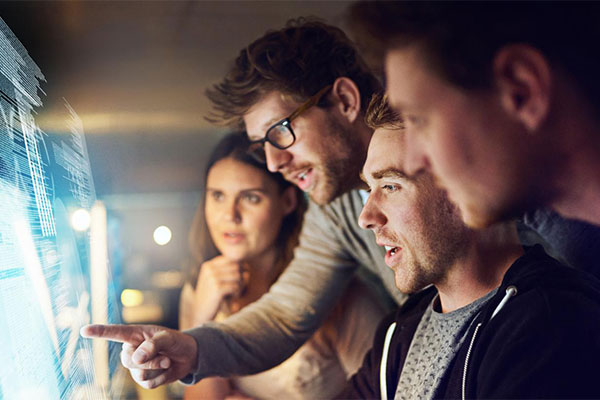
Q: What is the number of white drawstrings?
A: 2